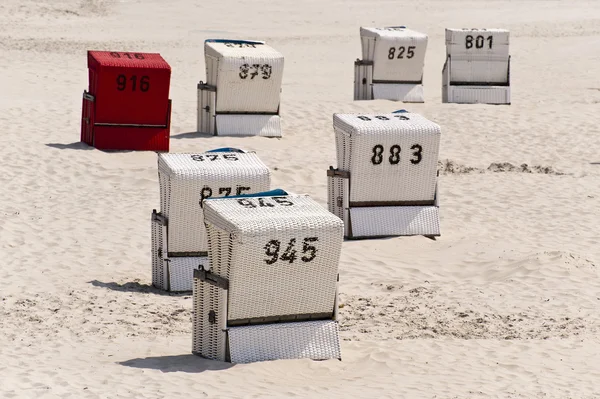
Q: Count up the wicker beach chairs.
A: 7